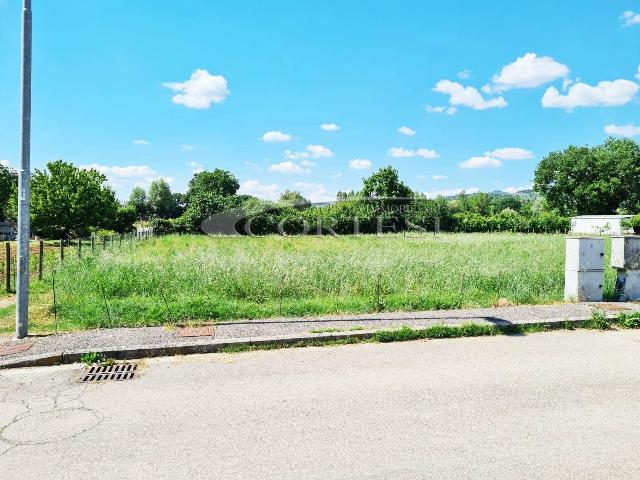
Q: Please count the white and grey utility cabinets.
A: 2